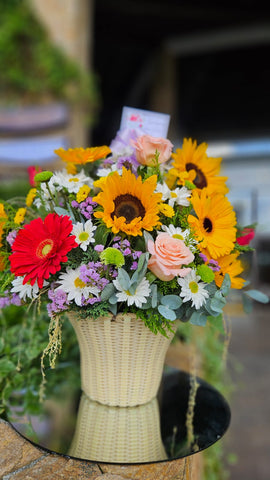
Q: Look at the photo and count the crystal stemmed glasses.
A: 0